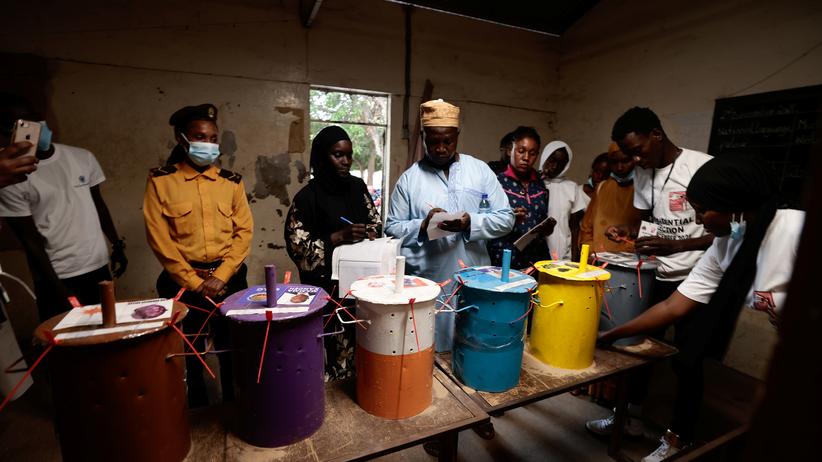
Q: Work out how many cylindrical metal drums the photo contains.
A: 6